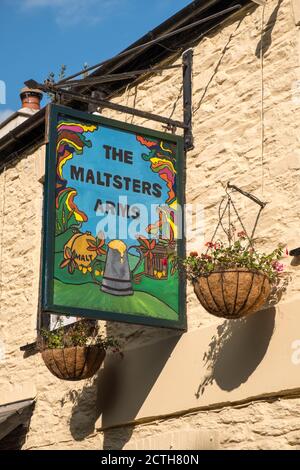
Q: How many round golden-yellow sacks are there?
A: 1